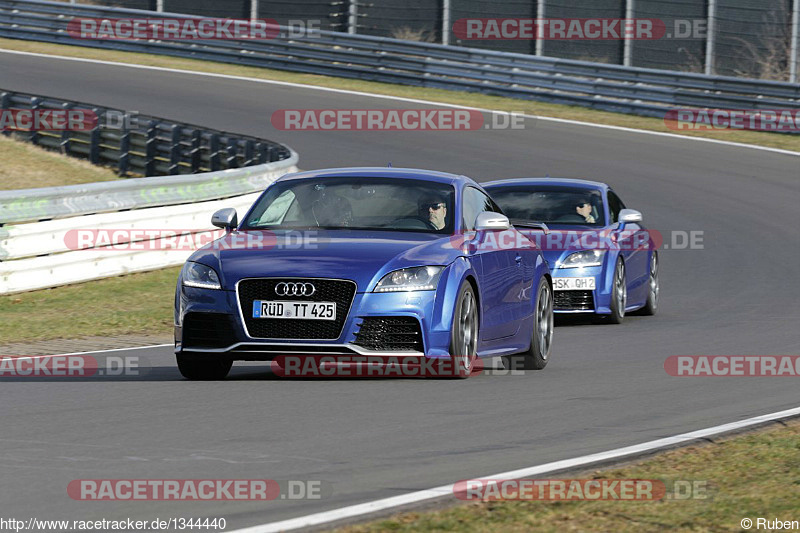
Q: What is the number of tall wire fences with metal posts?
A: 1